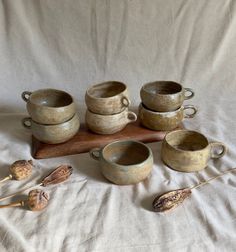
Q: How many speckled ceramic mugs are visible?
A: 8